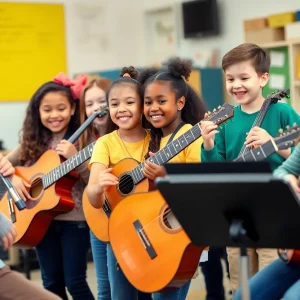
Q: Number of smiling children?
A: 5